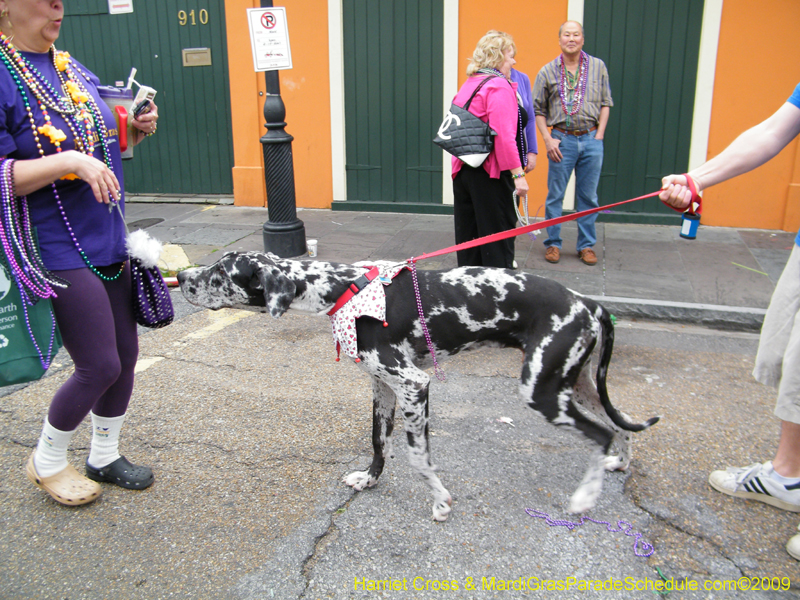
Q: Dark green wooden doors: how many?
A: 3